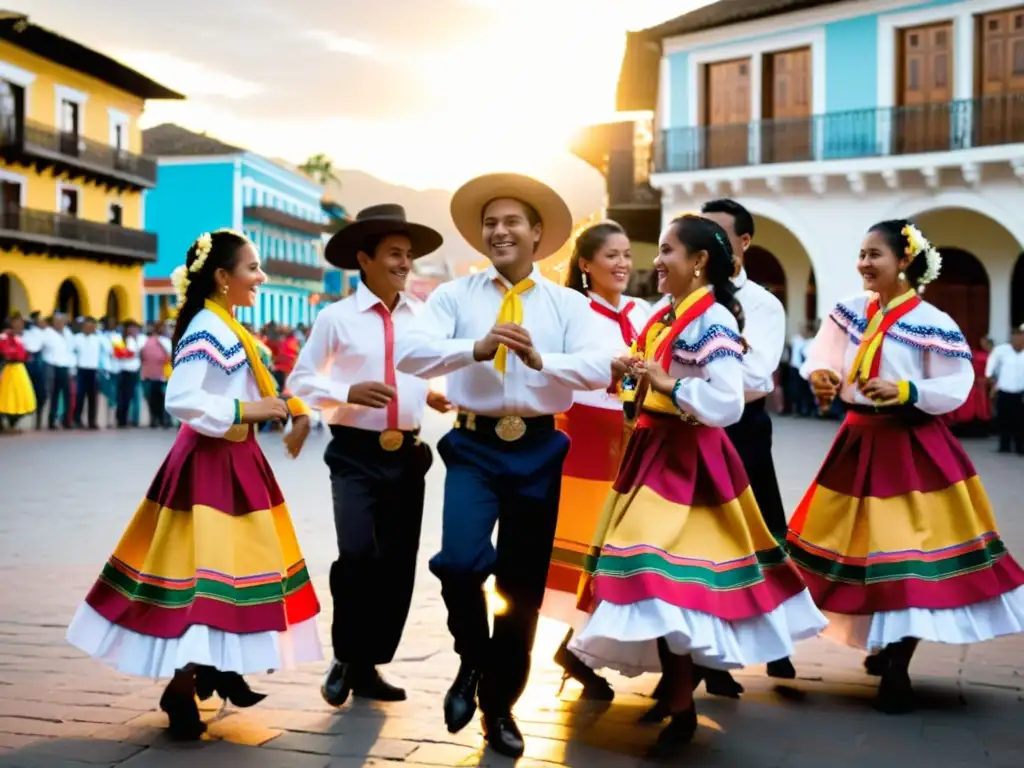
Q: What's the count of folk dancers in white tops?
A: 7